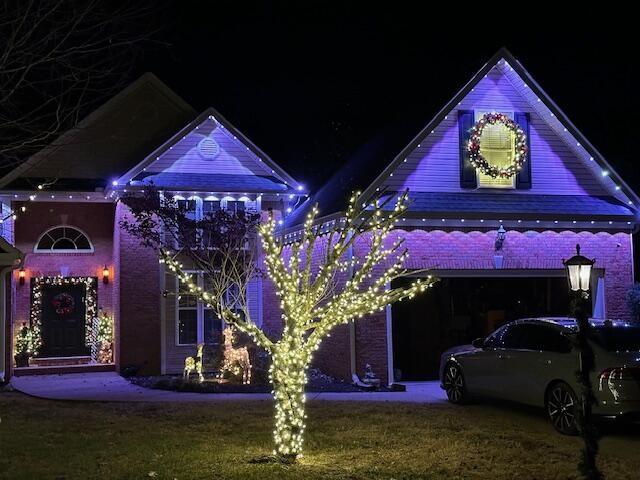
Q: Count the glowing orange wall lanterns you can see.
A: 2